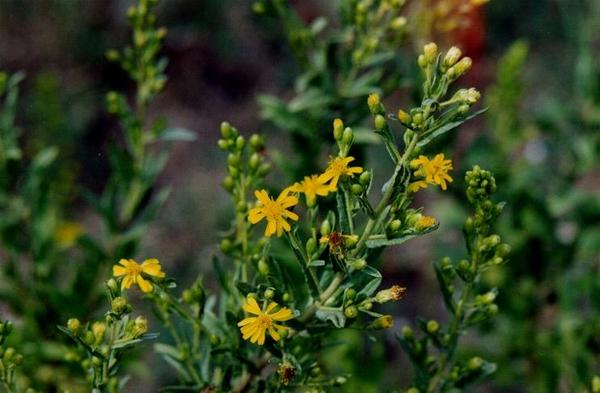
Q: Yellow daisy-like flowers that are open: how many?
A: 6